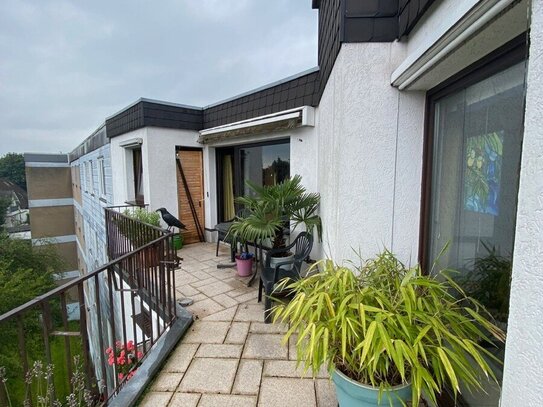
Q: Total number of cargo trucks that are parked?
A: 0